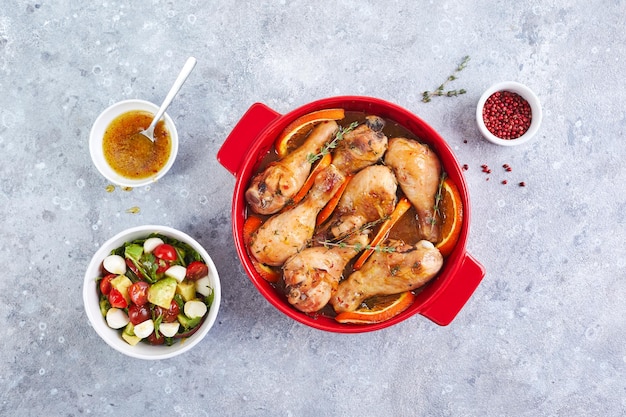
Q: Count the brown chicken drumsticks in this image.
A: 7